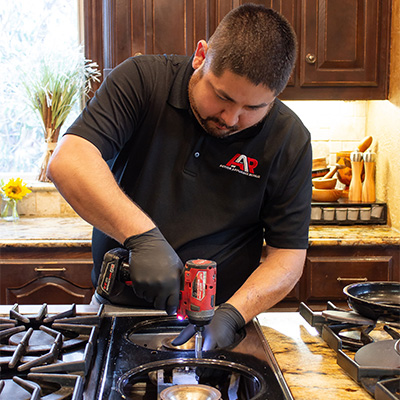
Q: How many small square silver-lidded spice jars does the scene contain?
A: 6